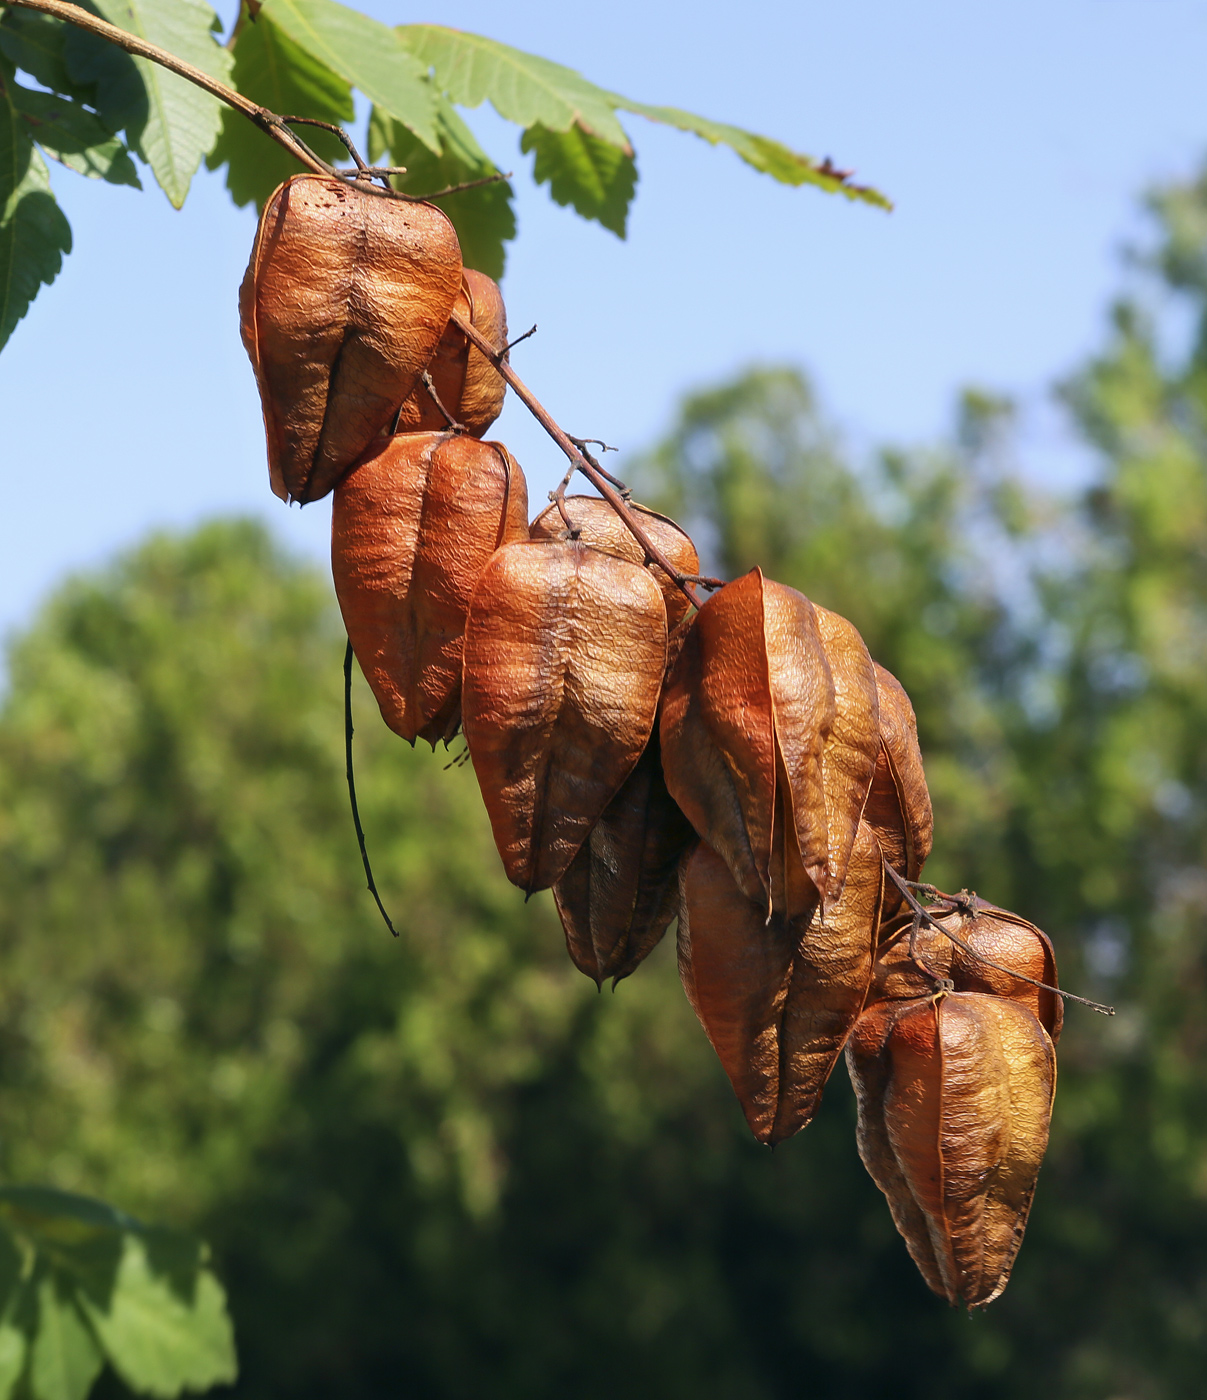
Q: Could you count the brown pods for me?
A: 11